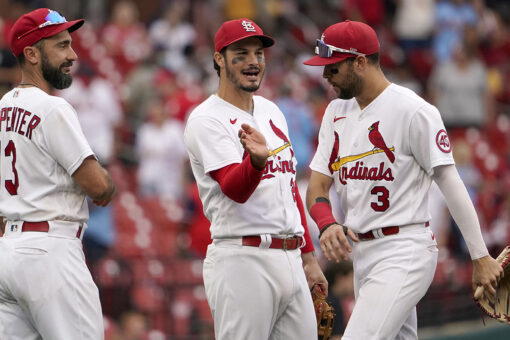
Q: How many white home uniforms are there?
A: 3